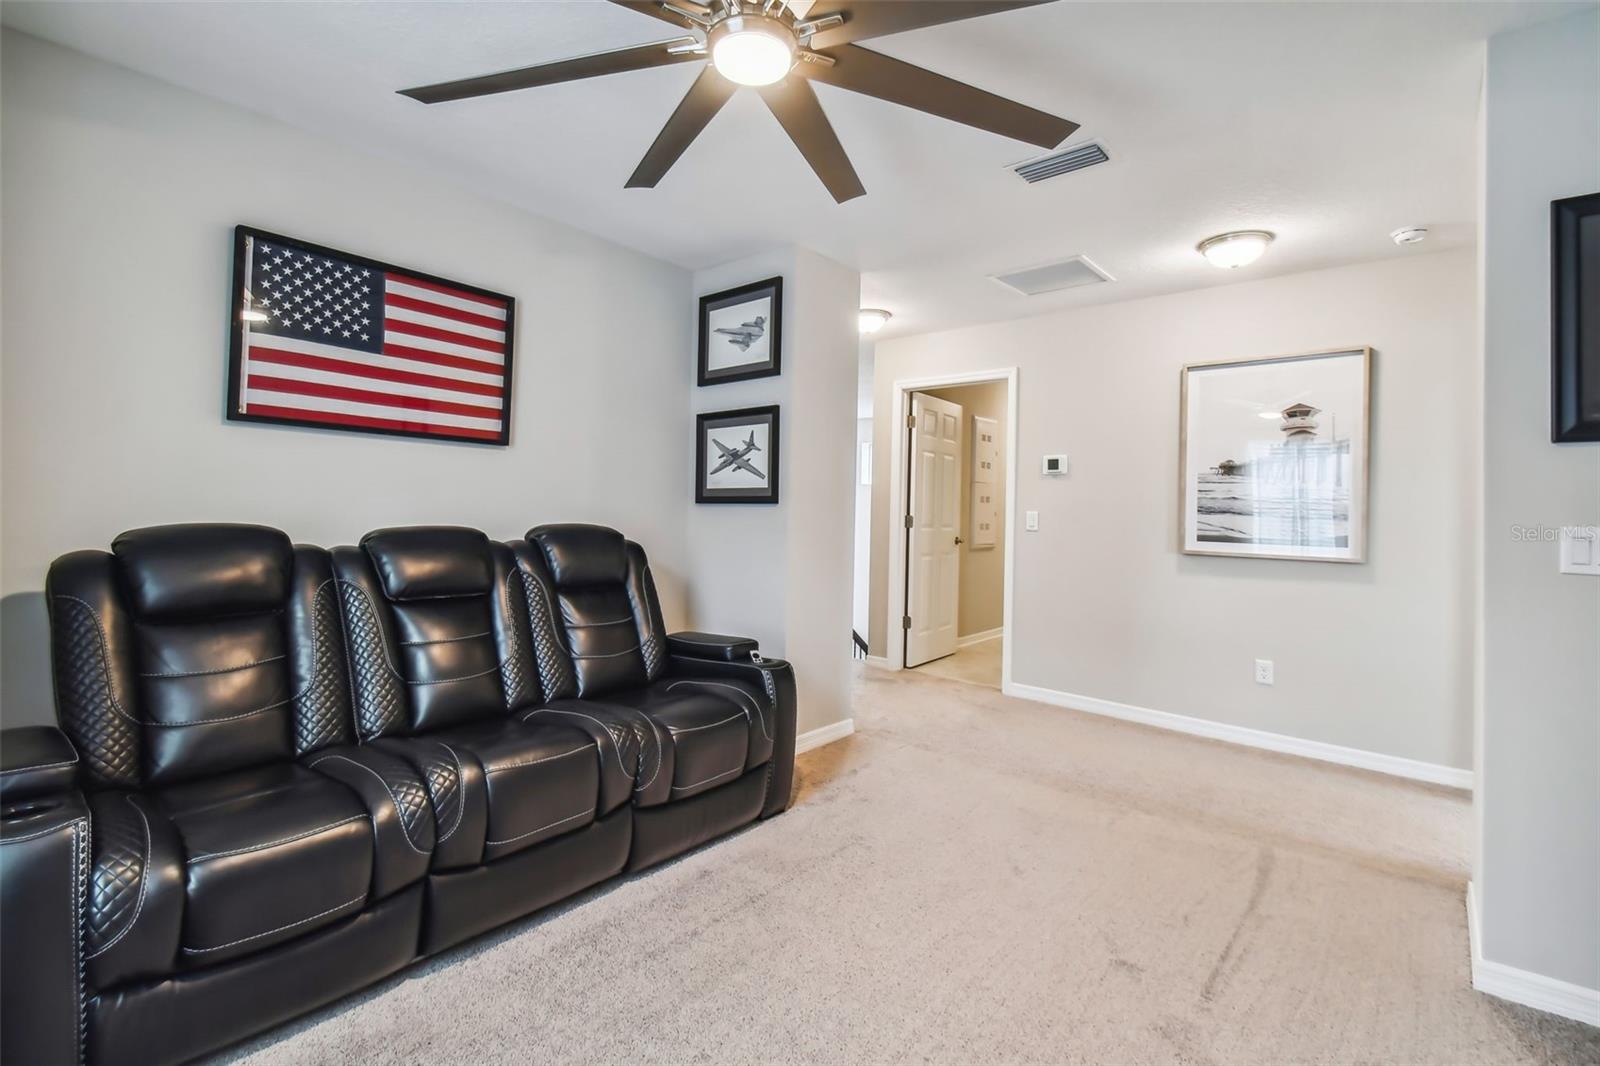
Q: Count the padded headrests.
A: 3